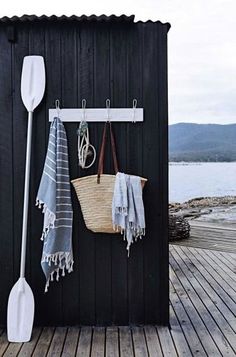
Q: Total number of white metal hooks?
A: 4